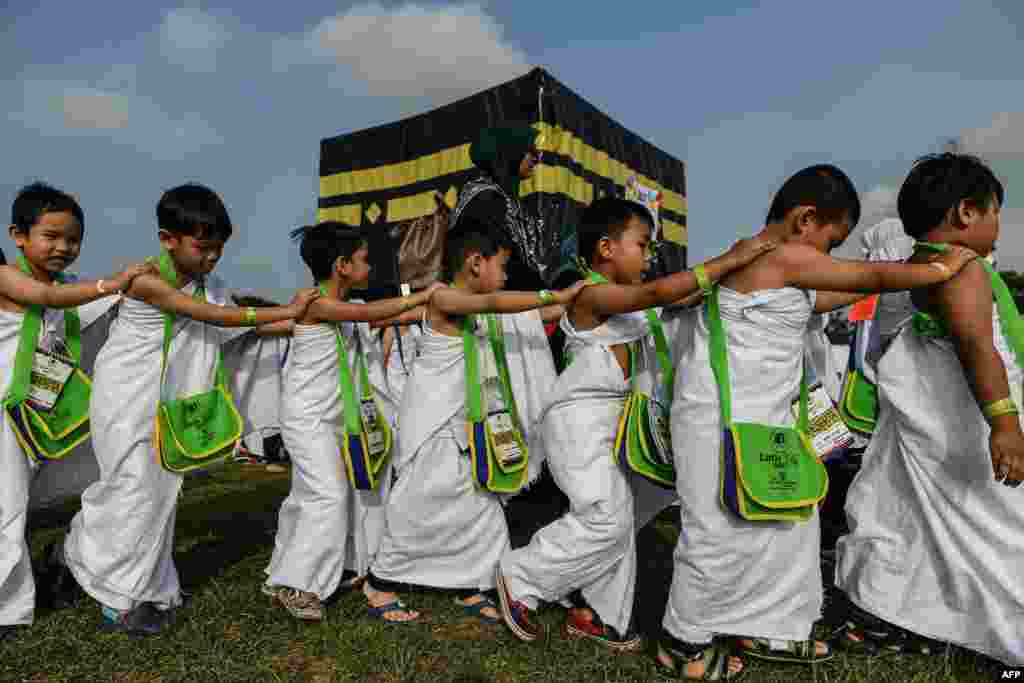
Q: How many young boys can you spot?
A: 7